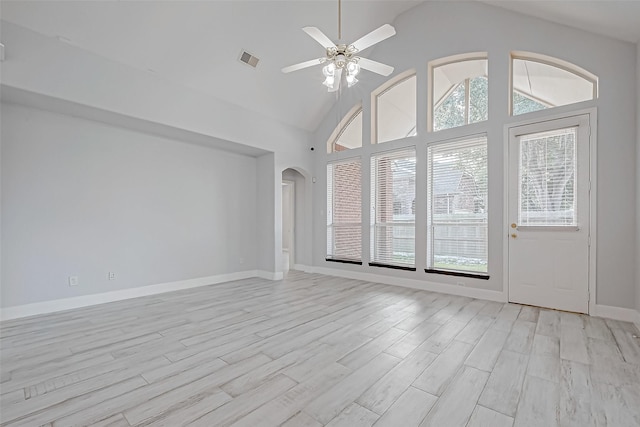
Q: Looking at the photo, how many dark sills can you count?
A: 3